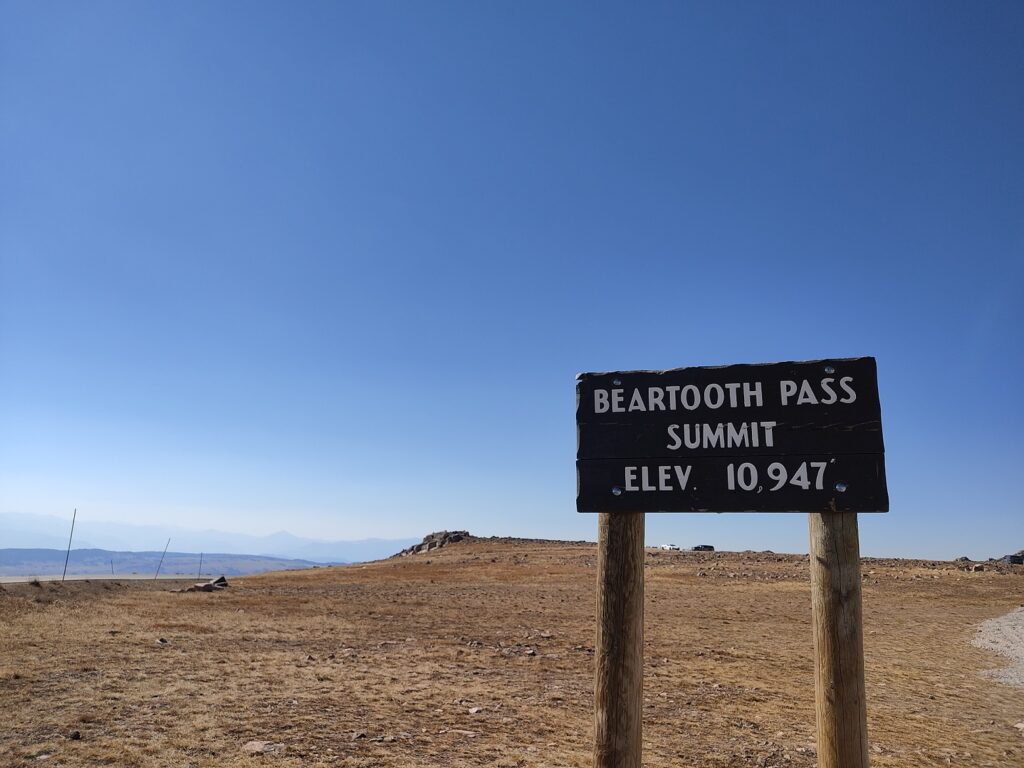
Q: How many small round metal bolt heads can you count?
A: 4